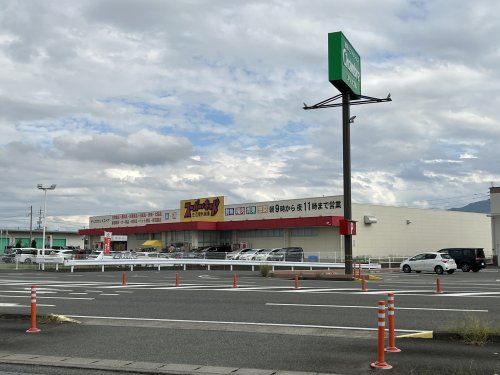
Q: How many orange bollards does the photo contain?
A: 9